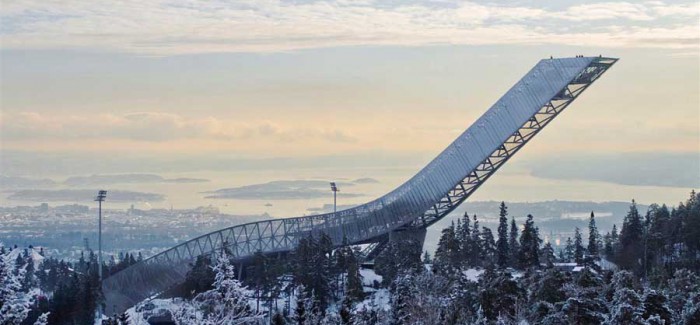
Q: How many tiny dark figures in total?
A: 5